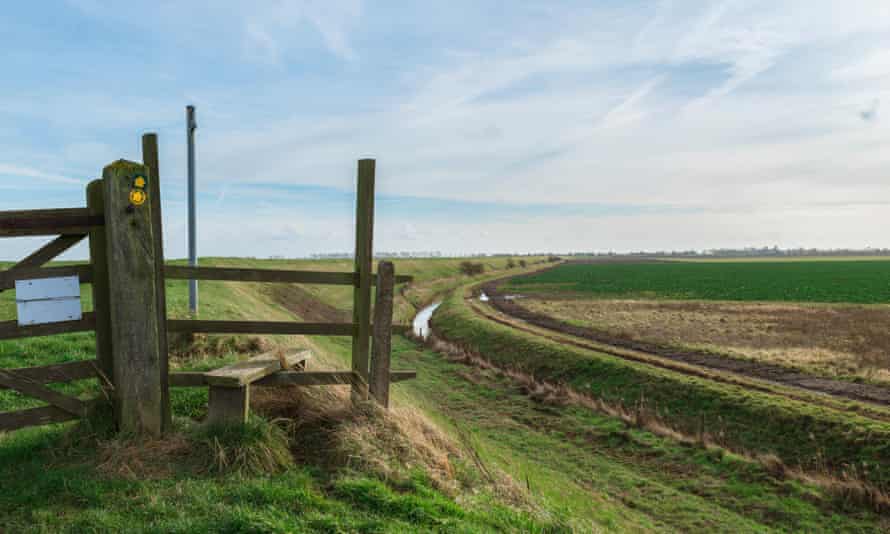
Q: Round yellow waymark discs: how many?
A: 2